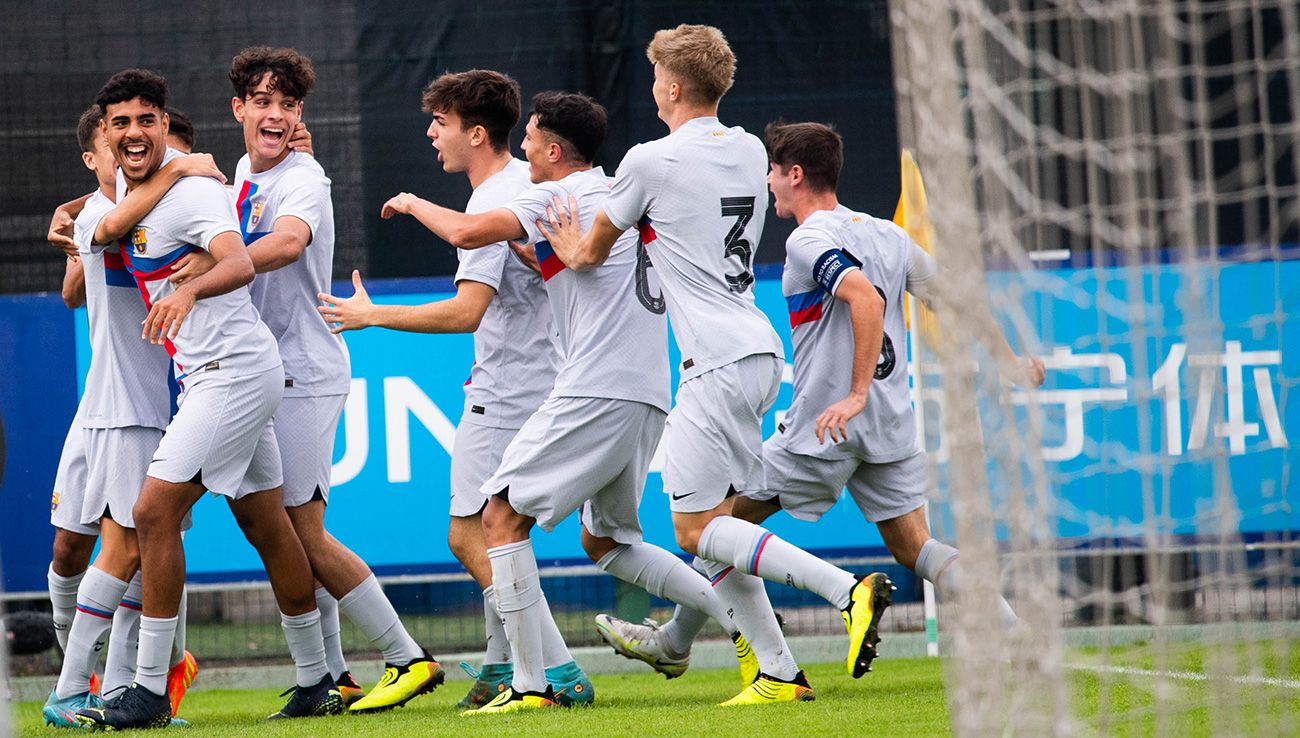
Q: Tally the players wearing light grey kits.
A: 8